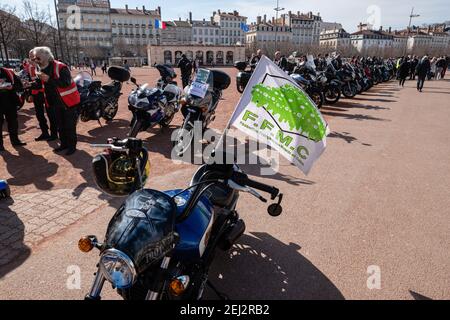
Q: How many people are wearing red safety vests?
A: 3